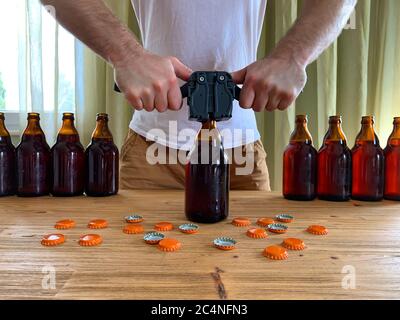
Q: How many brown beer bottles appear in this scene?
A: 9